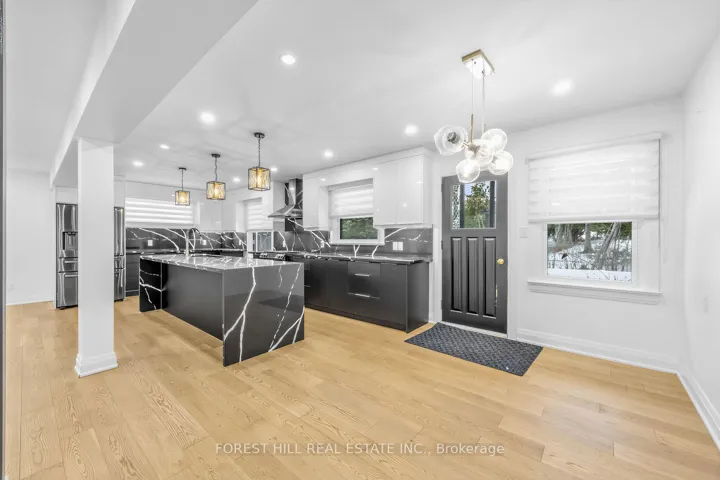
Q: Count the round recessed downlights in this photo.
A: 9